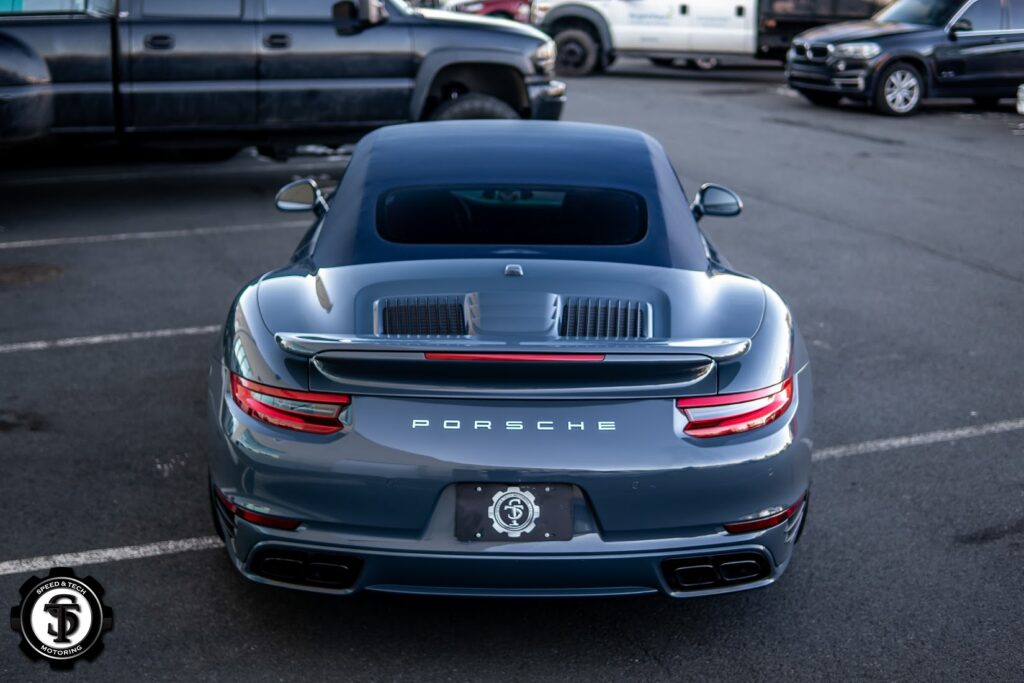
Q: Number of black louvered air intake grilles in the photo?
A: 2